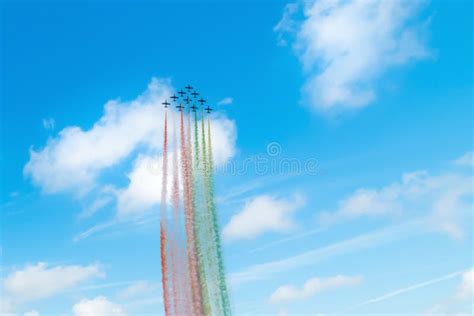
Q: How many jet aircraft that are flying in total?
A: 10